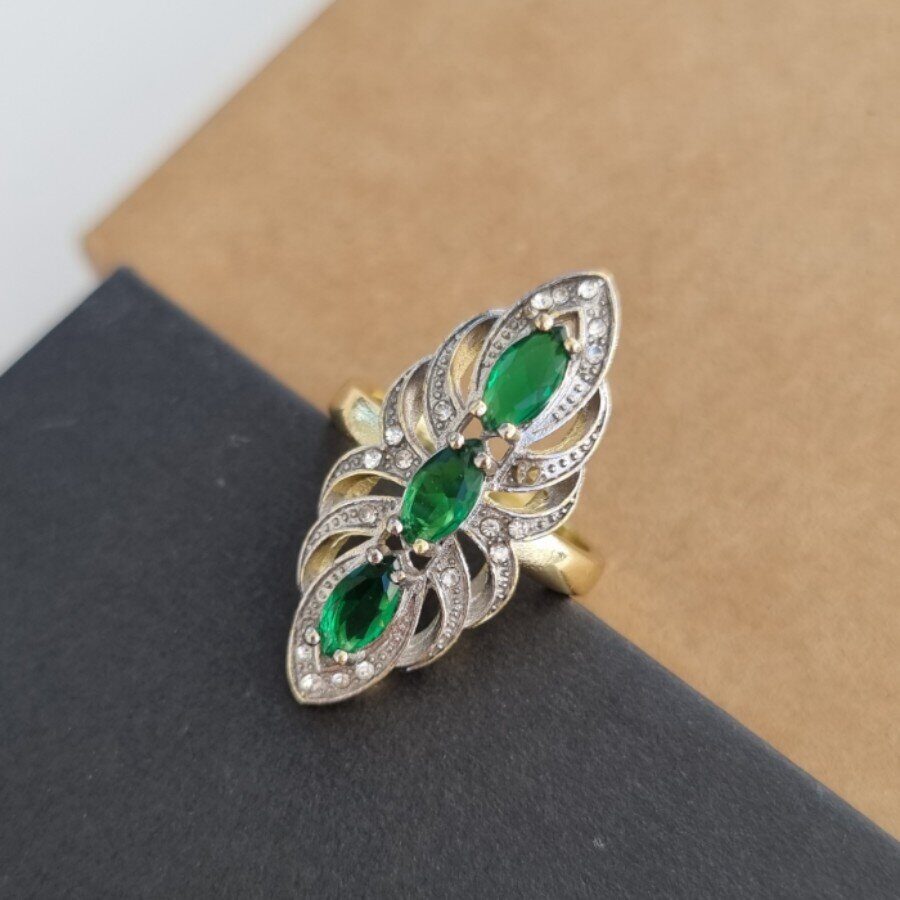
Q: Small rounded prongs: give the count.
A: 12